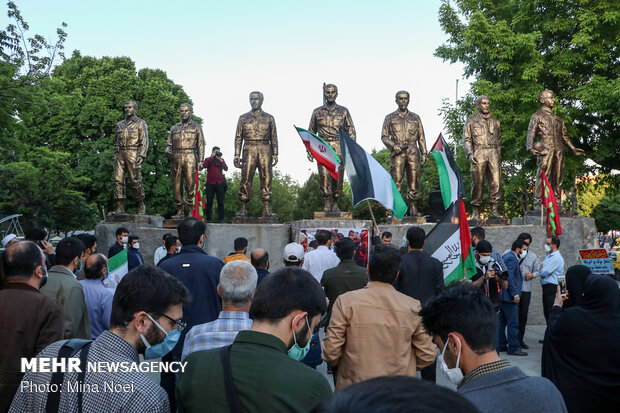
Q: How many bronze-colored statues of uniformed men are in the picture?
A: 7